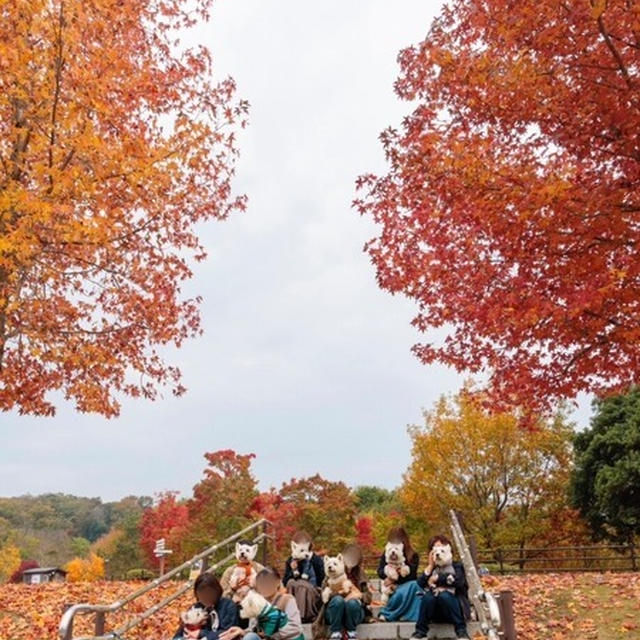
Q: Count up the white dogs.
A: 7